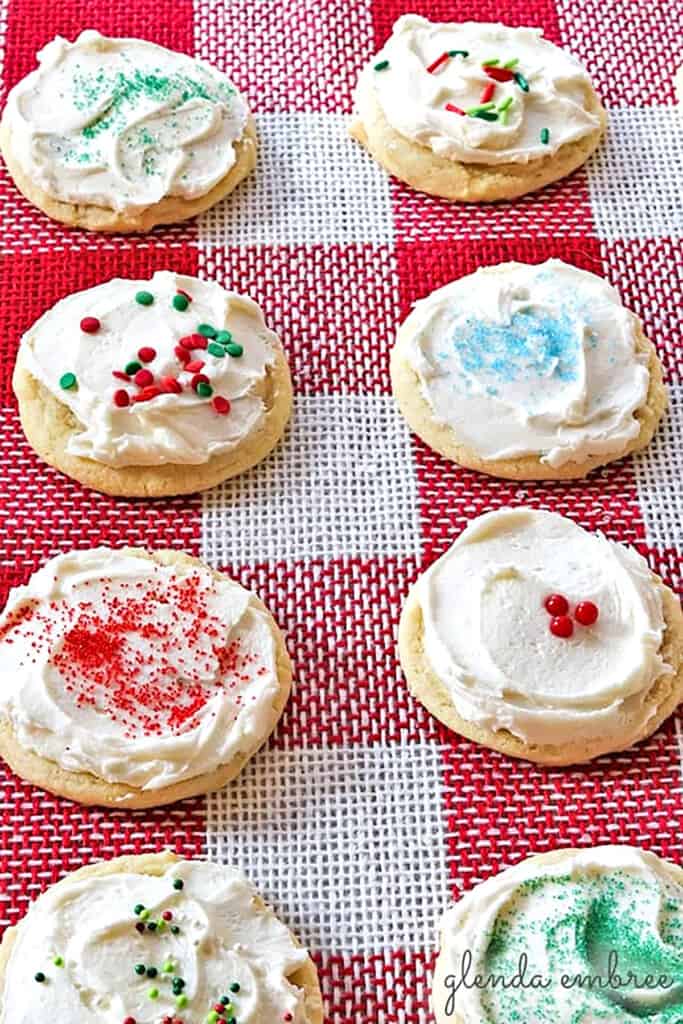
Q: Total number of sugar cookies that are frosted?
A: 8